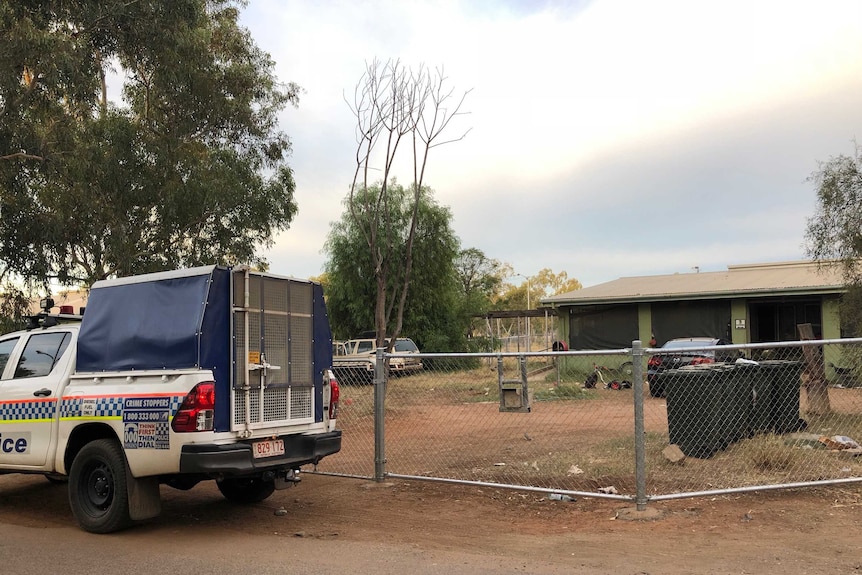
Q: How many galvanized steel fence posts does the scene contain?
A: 2